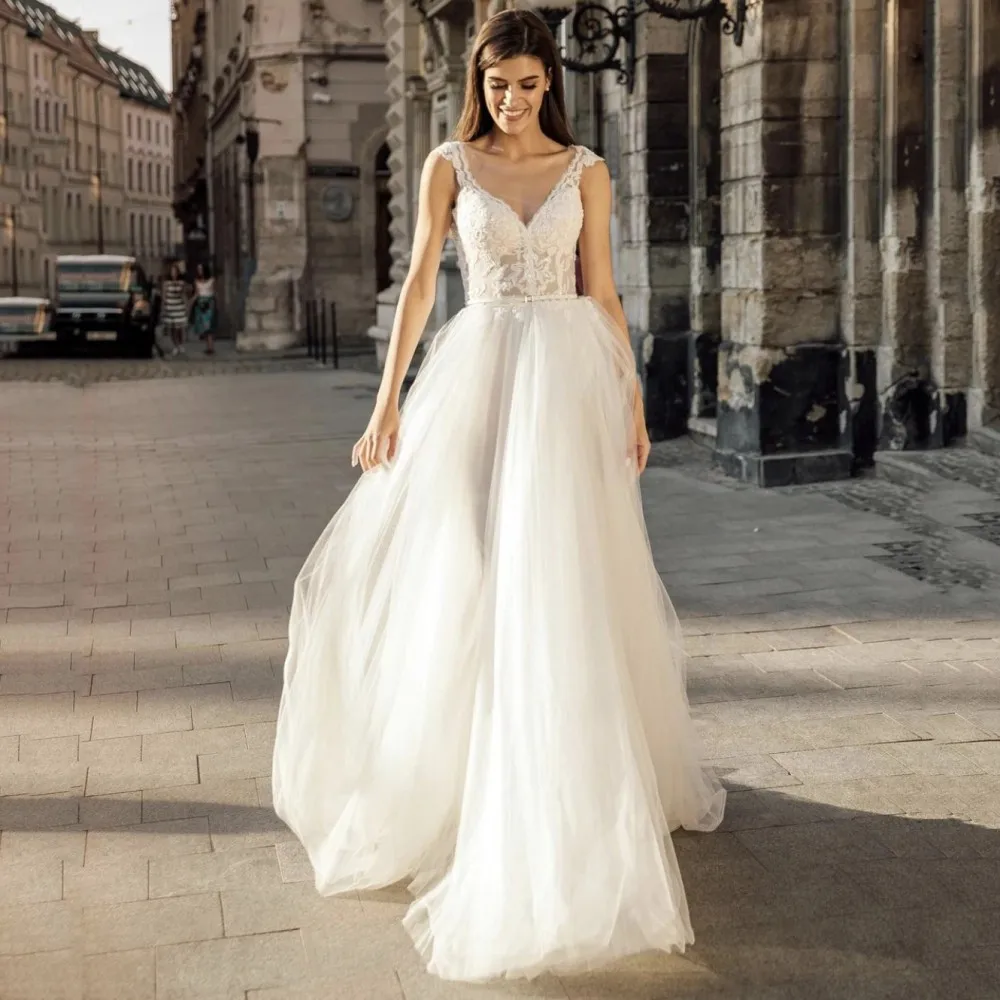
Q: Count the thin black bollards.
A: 4